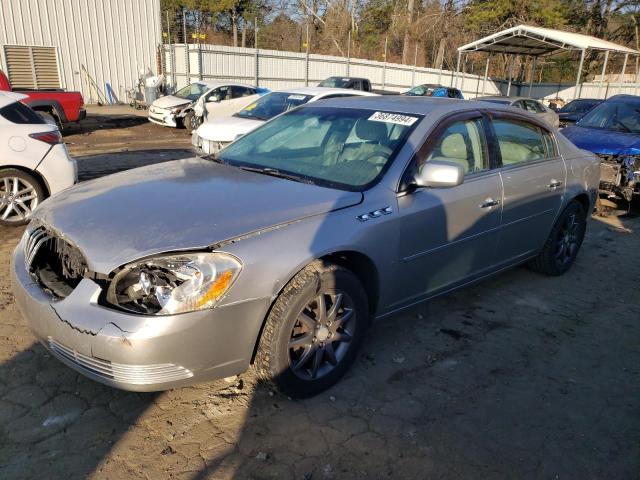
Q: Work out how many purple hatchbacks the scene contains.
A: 0